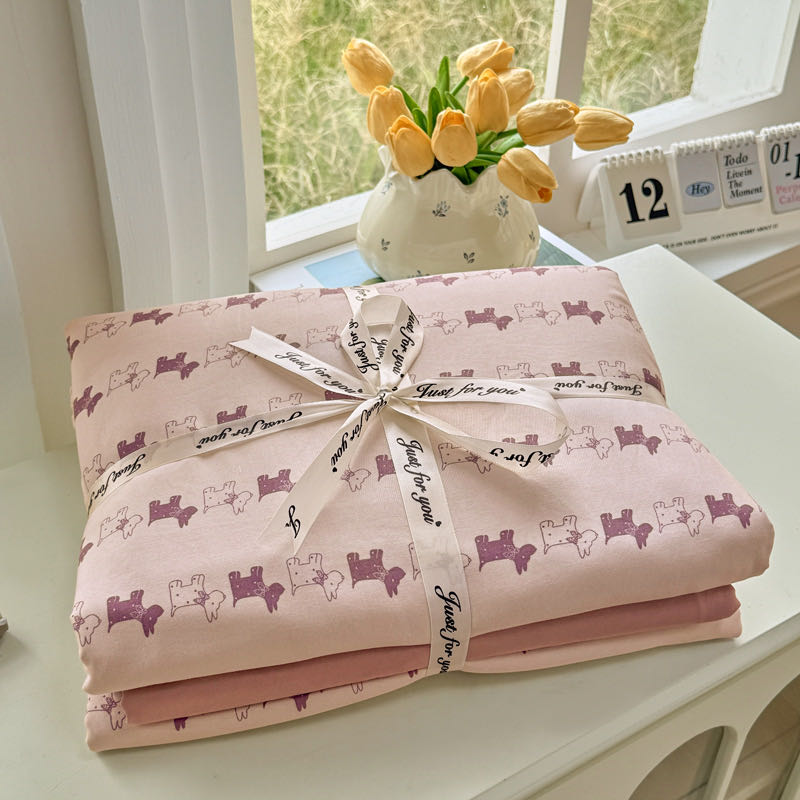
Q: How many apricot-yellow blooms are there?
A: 10